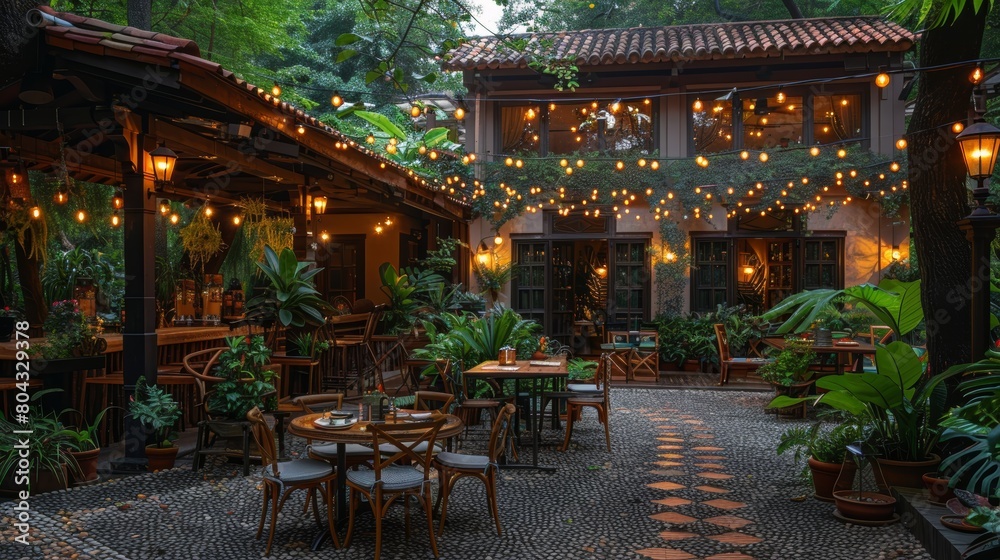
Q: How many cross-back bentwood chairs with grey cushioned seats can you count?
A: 5